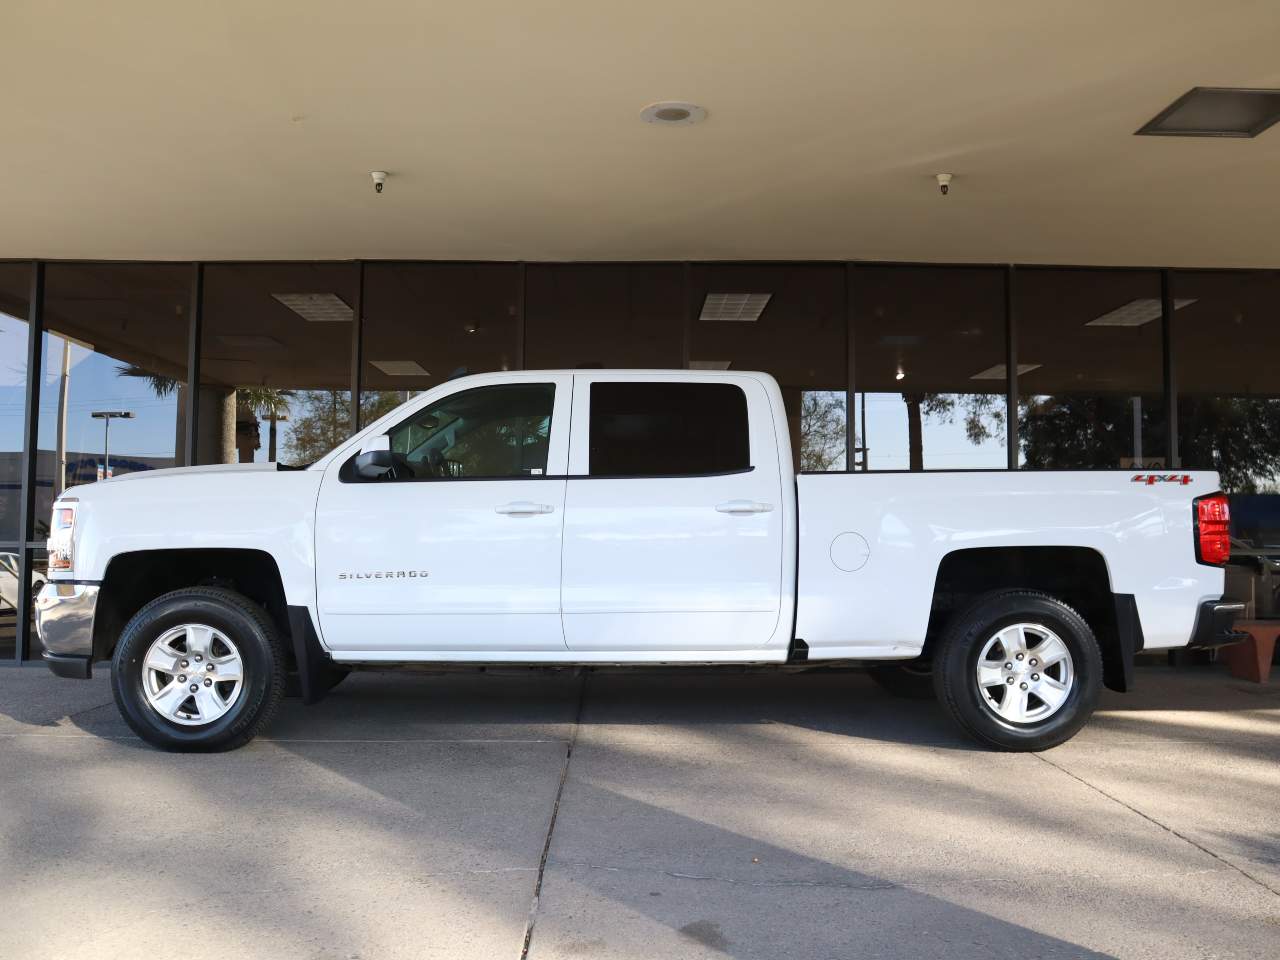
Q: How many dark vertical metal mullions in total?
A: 8